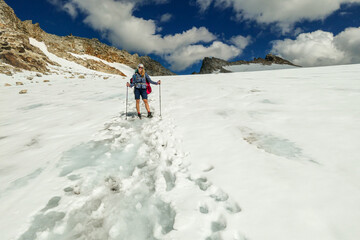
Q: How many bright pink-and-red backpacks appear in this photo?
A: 1